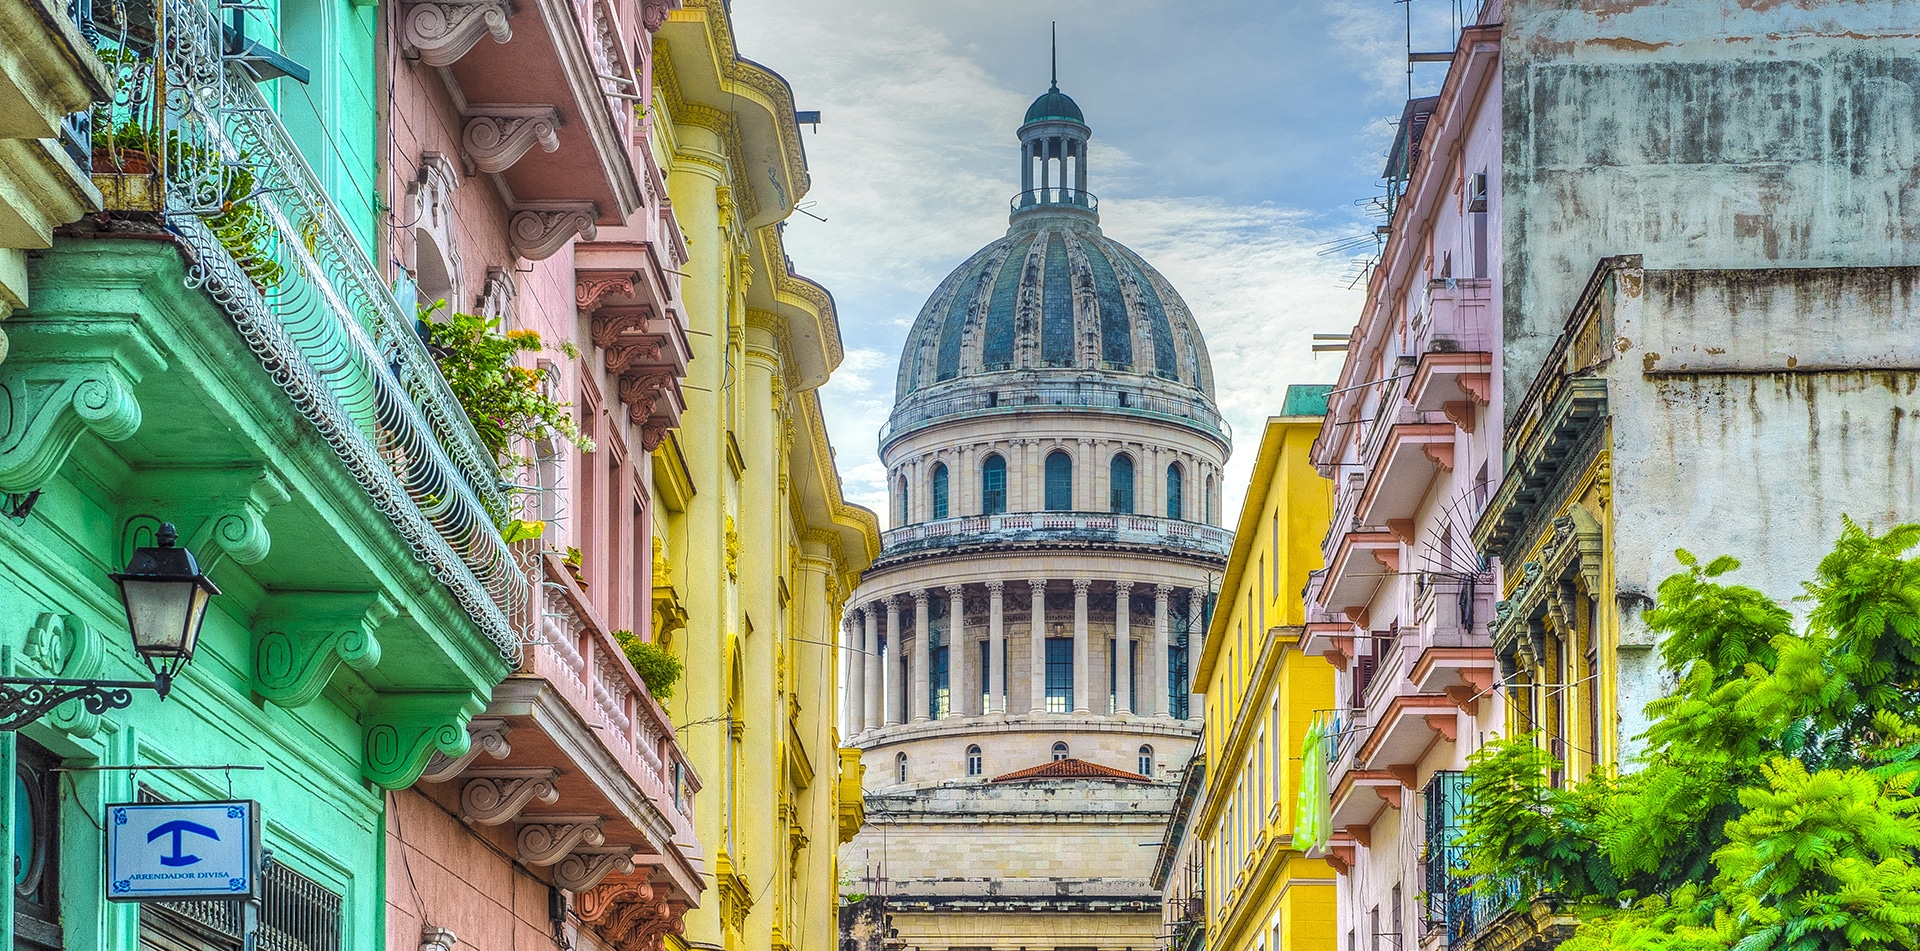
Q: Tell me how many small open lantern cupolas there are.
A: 1